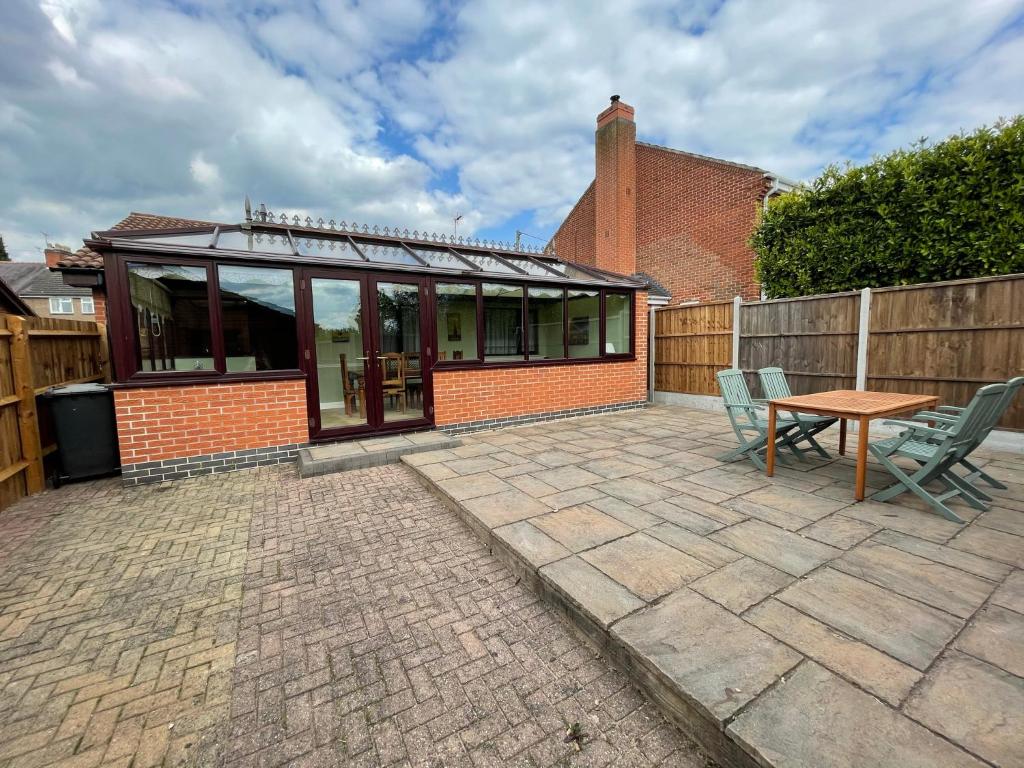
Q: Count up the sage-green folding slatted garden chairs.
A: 4